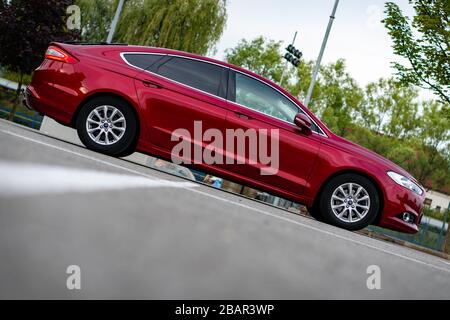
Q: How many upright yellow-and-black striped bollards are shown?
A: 0